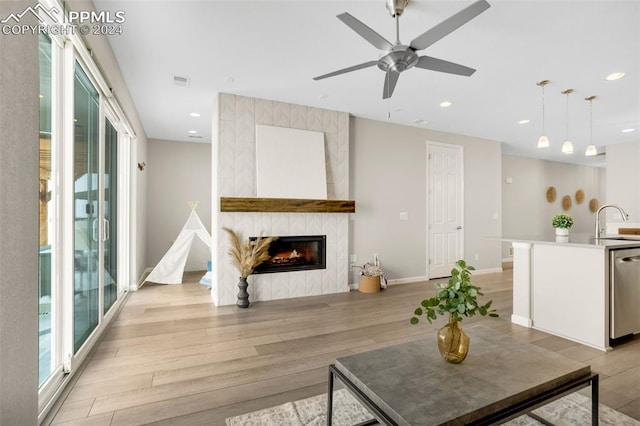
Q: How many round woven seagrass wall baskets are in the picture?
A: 4